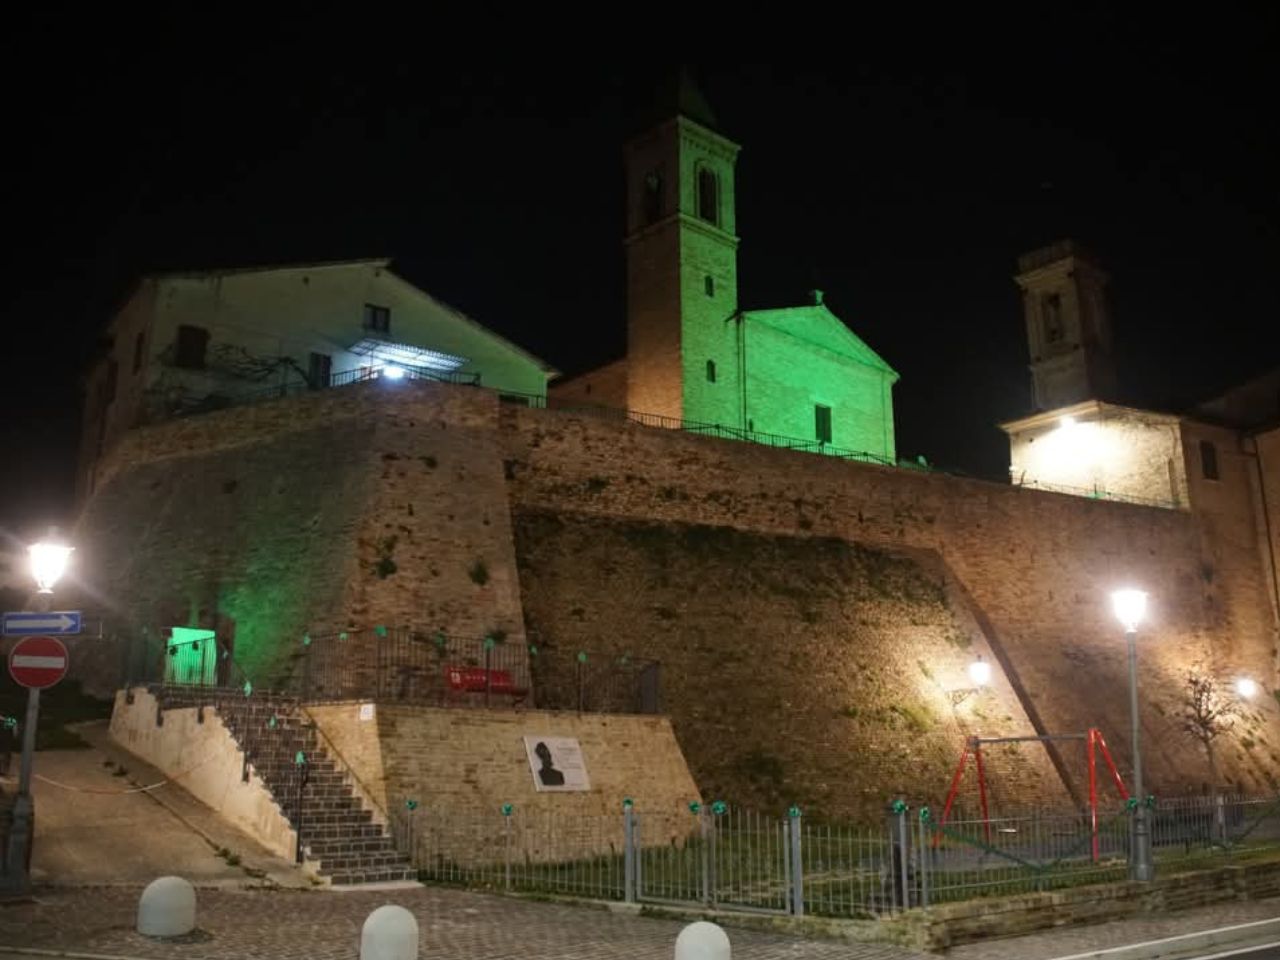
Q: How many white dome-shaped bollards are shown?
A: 3